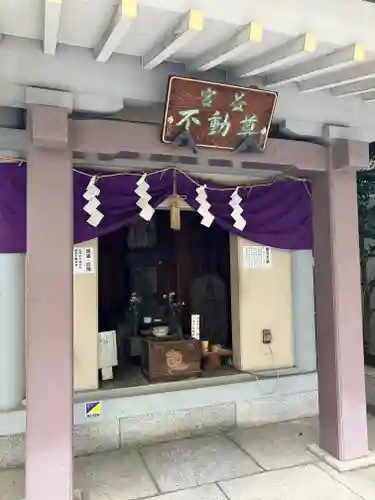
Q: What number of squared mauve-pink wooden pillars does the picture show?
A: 2